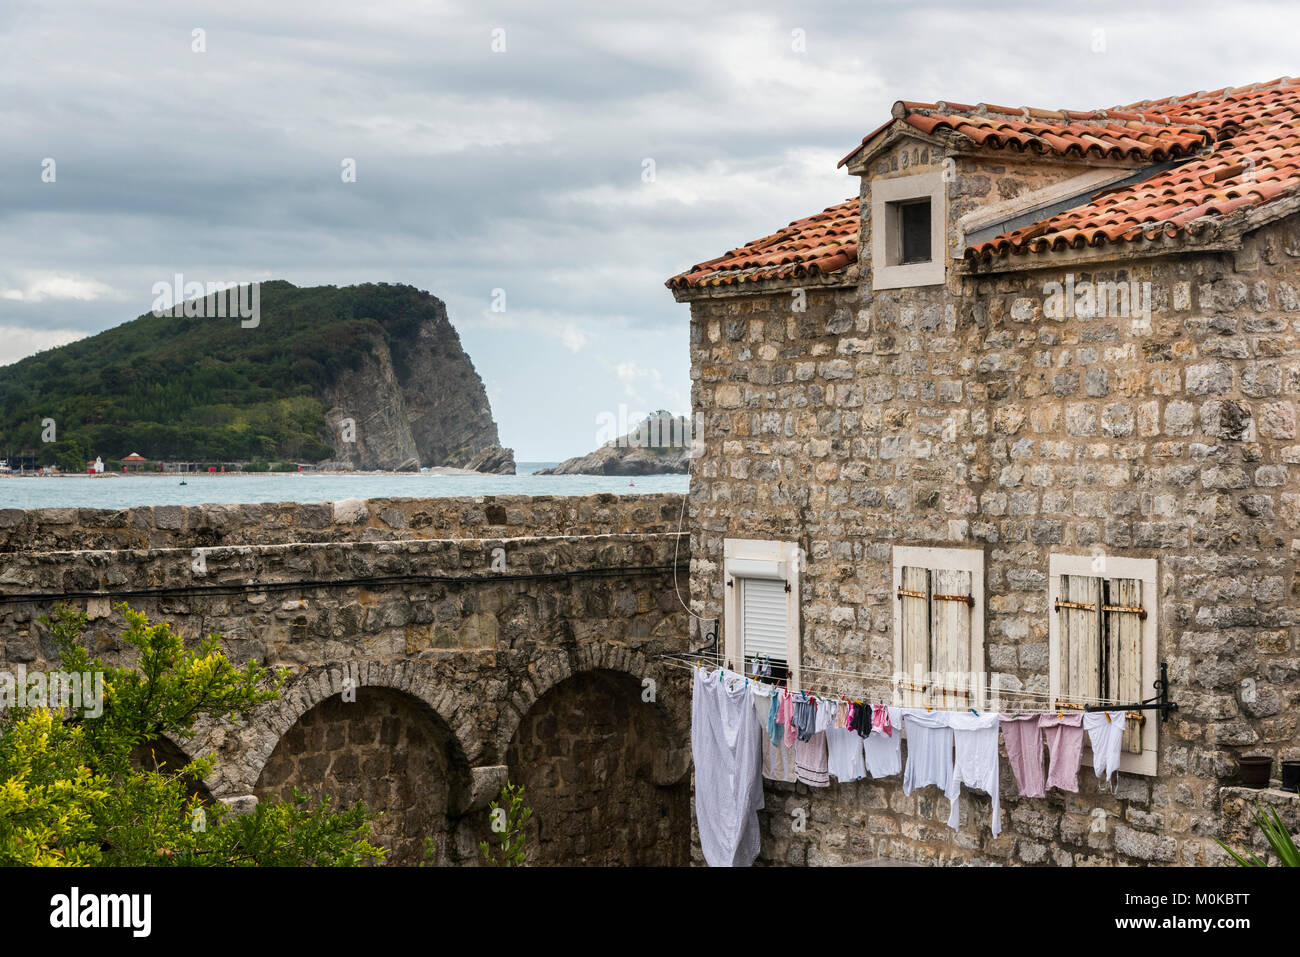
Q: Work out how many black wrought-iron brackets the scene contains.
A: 2